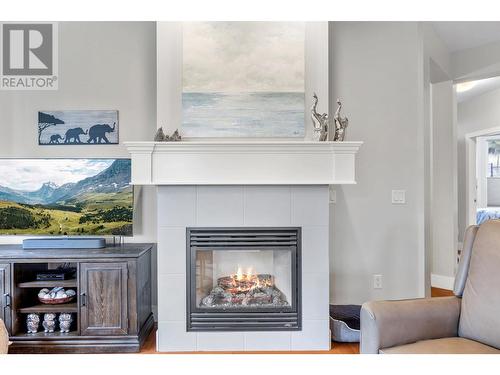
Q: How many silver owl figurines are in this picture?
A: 3